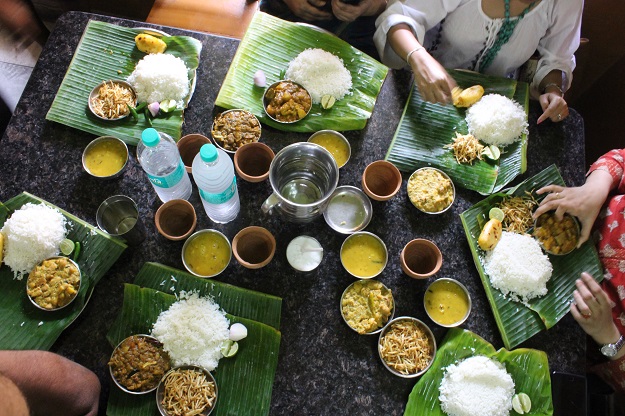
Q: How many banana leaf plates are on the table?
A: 7